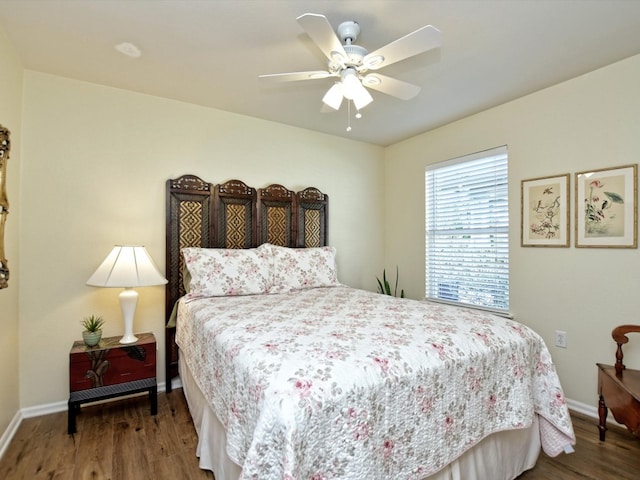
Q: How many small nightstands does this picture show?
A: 1